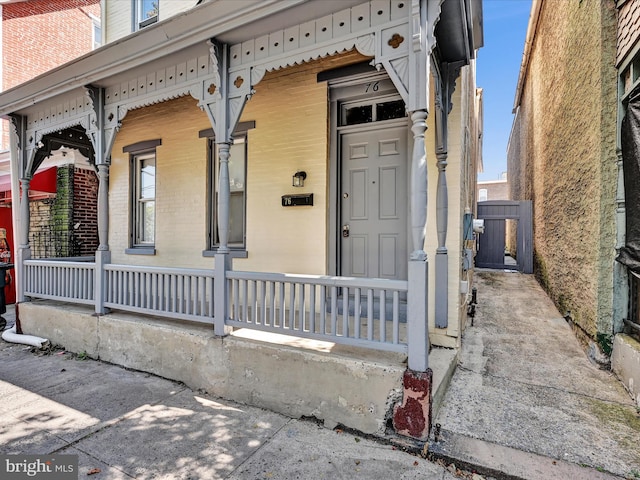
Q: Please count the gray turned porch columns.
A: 5